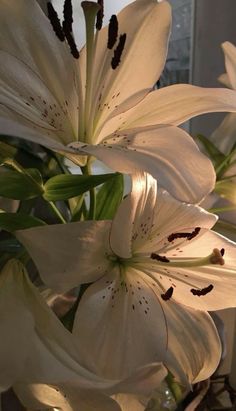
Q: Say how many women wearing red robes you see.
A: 0